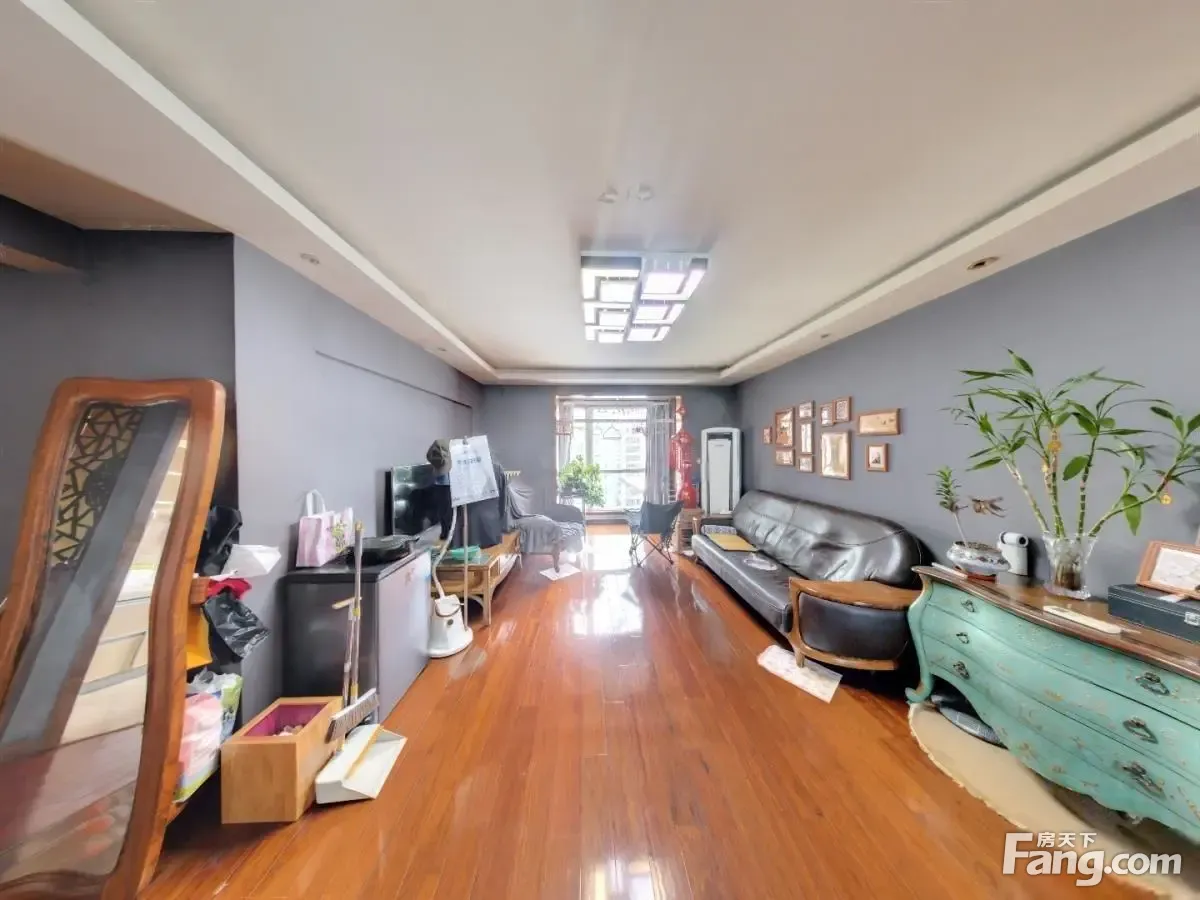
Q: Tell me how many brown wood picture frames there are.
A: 12